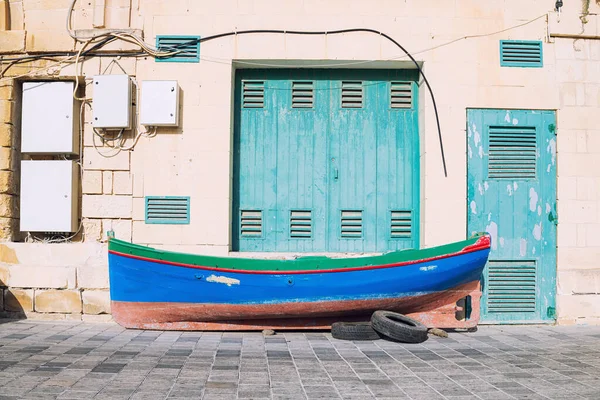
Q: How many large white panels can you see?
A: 2